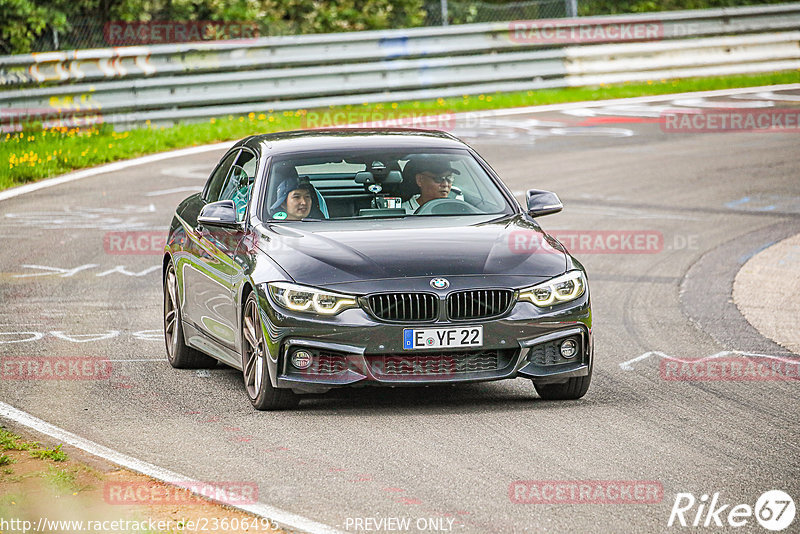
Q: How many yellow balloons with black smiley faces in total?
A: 0